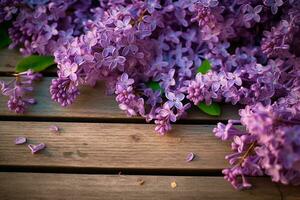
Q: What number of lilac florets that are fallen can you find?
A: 4